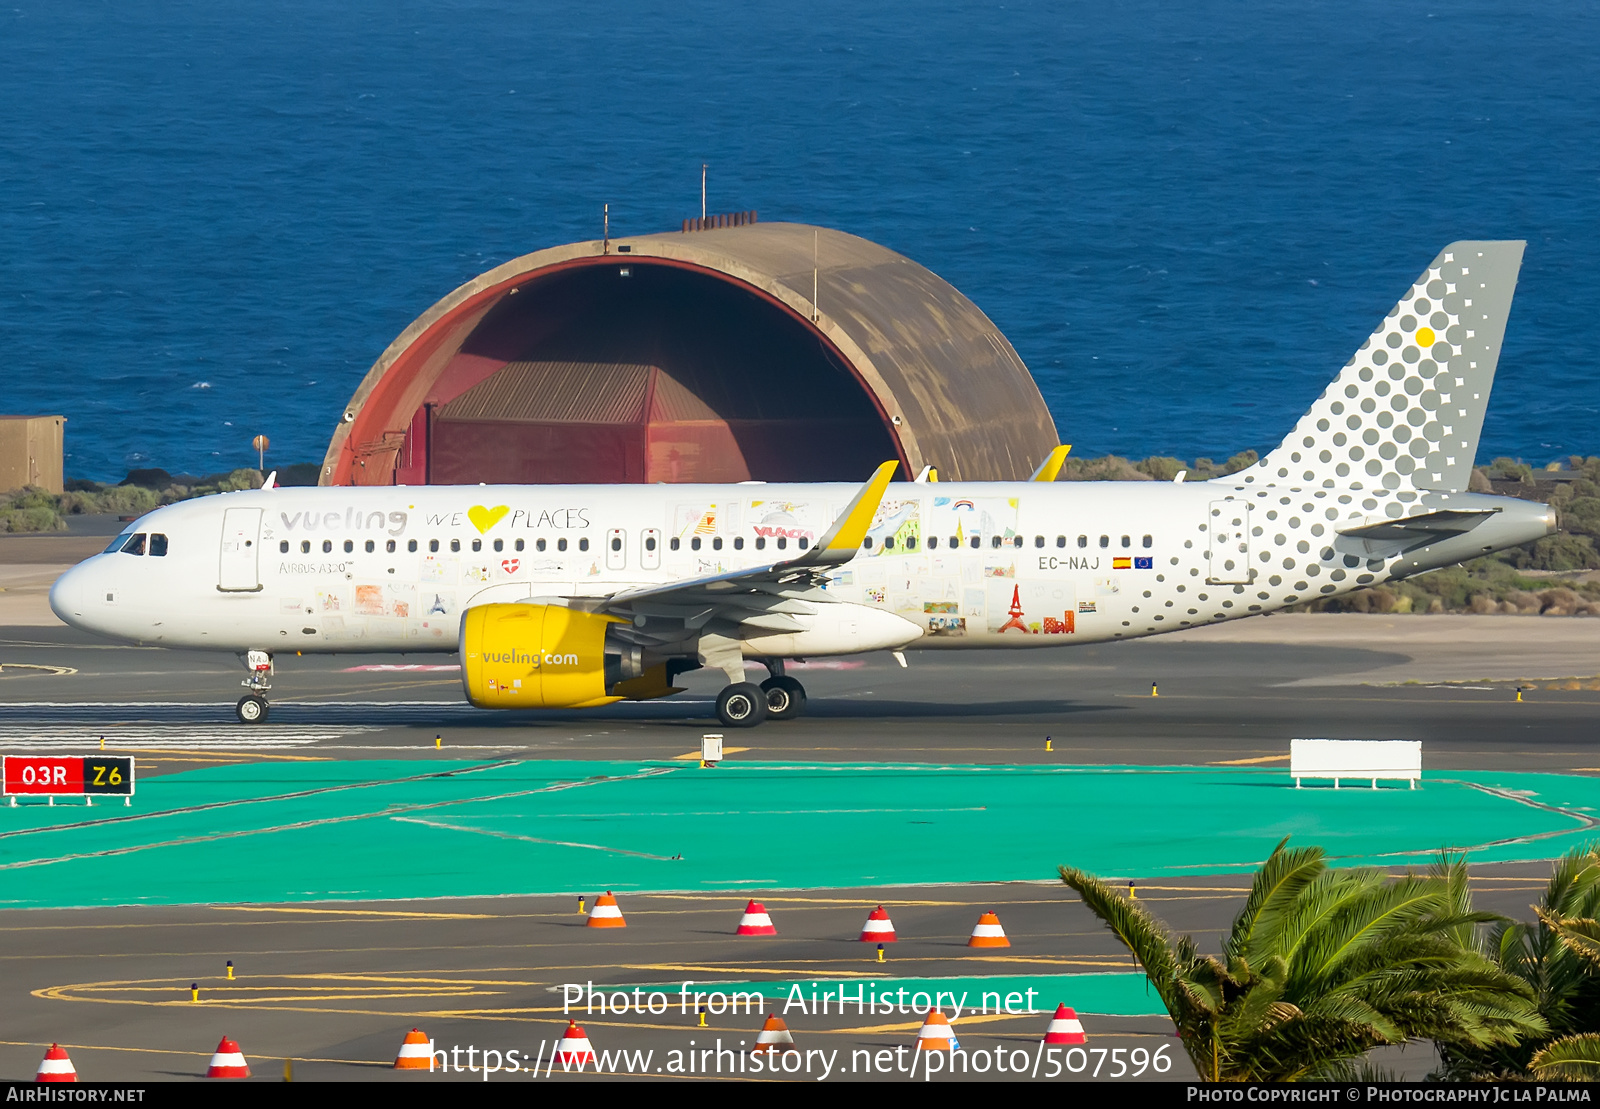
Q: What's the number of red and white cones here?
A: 6